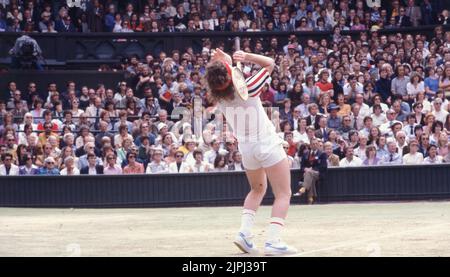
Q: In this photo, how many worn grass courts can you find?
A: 1